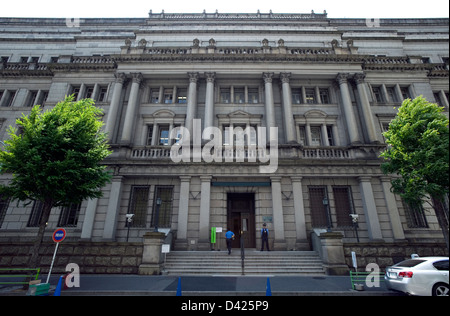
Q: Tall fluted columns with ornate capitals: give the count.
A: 8